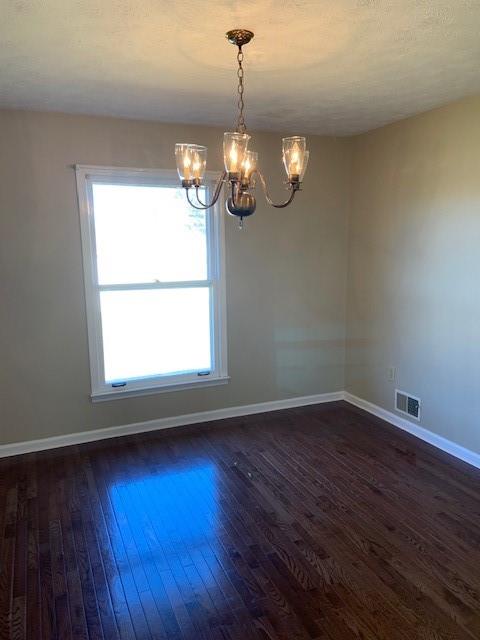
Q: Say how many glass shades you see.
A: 6